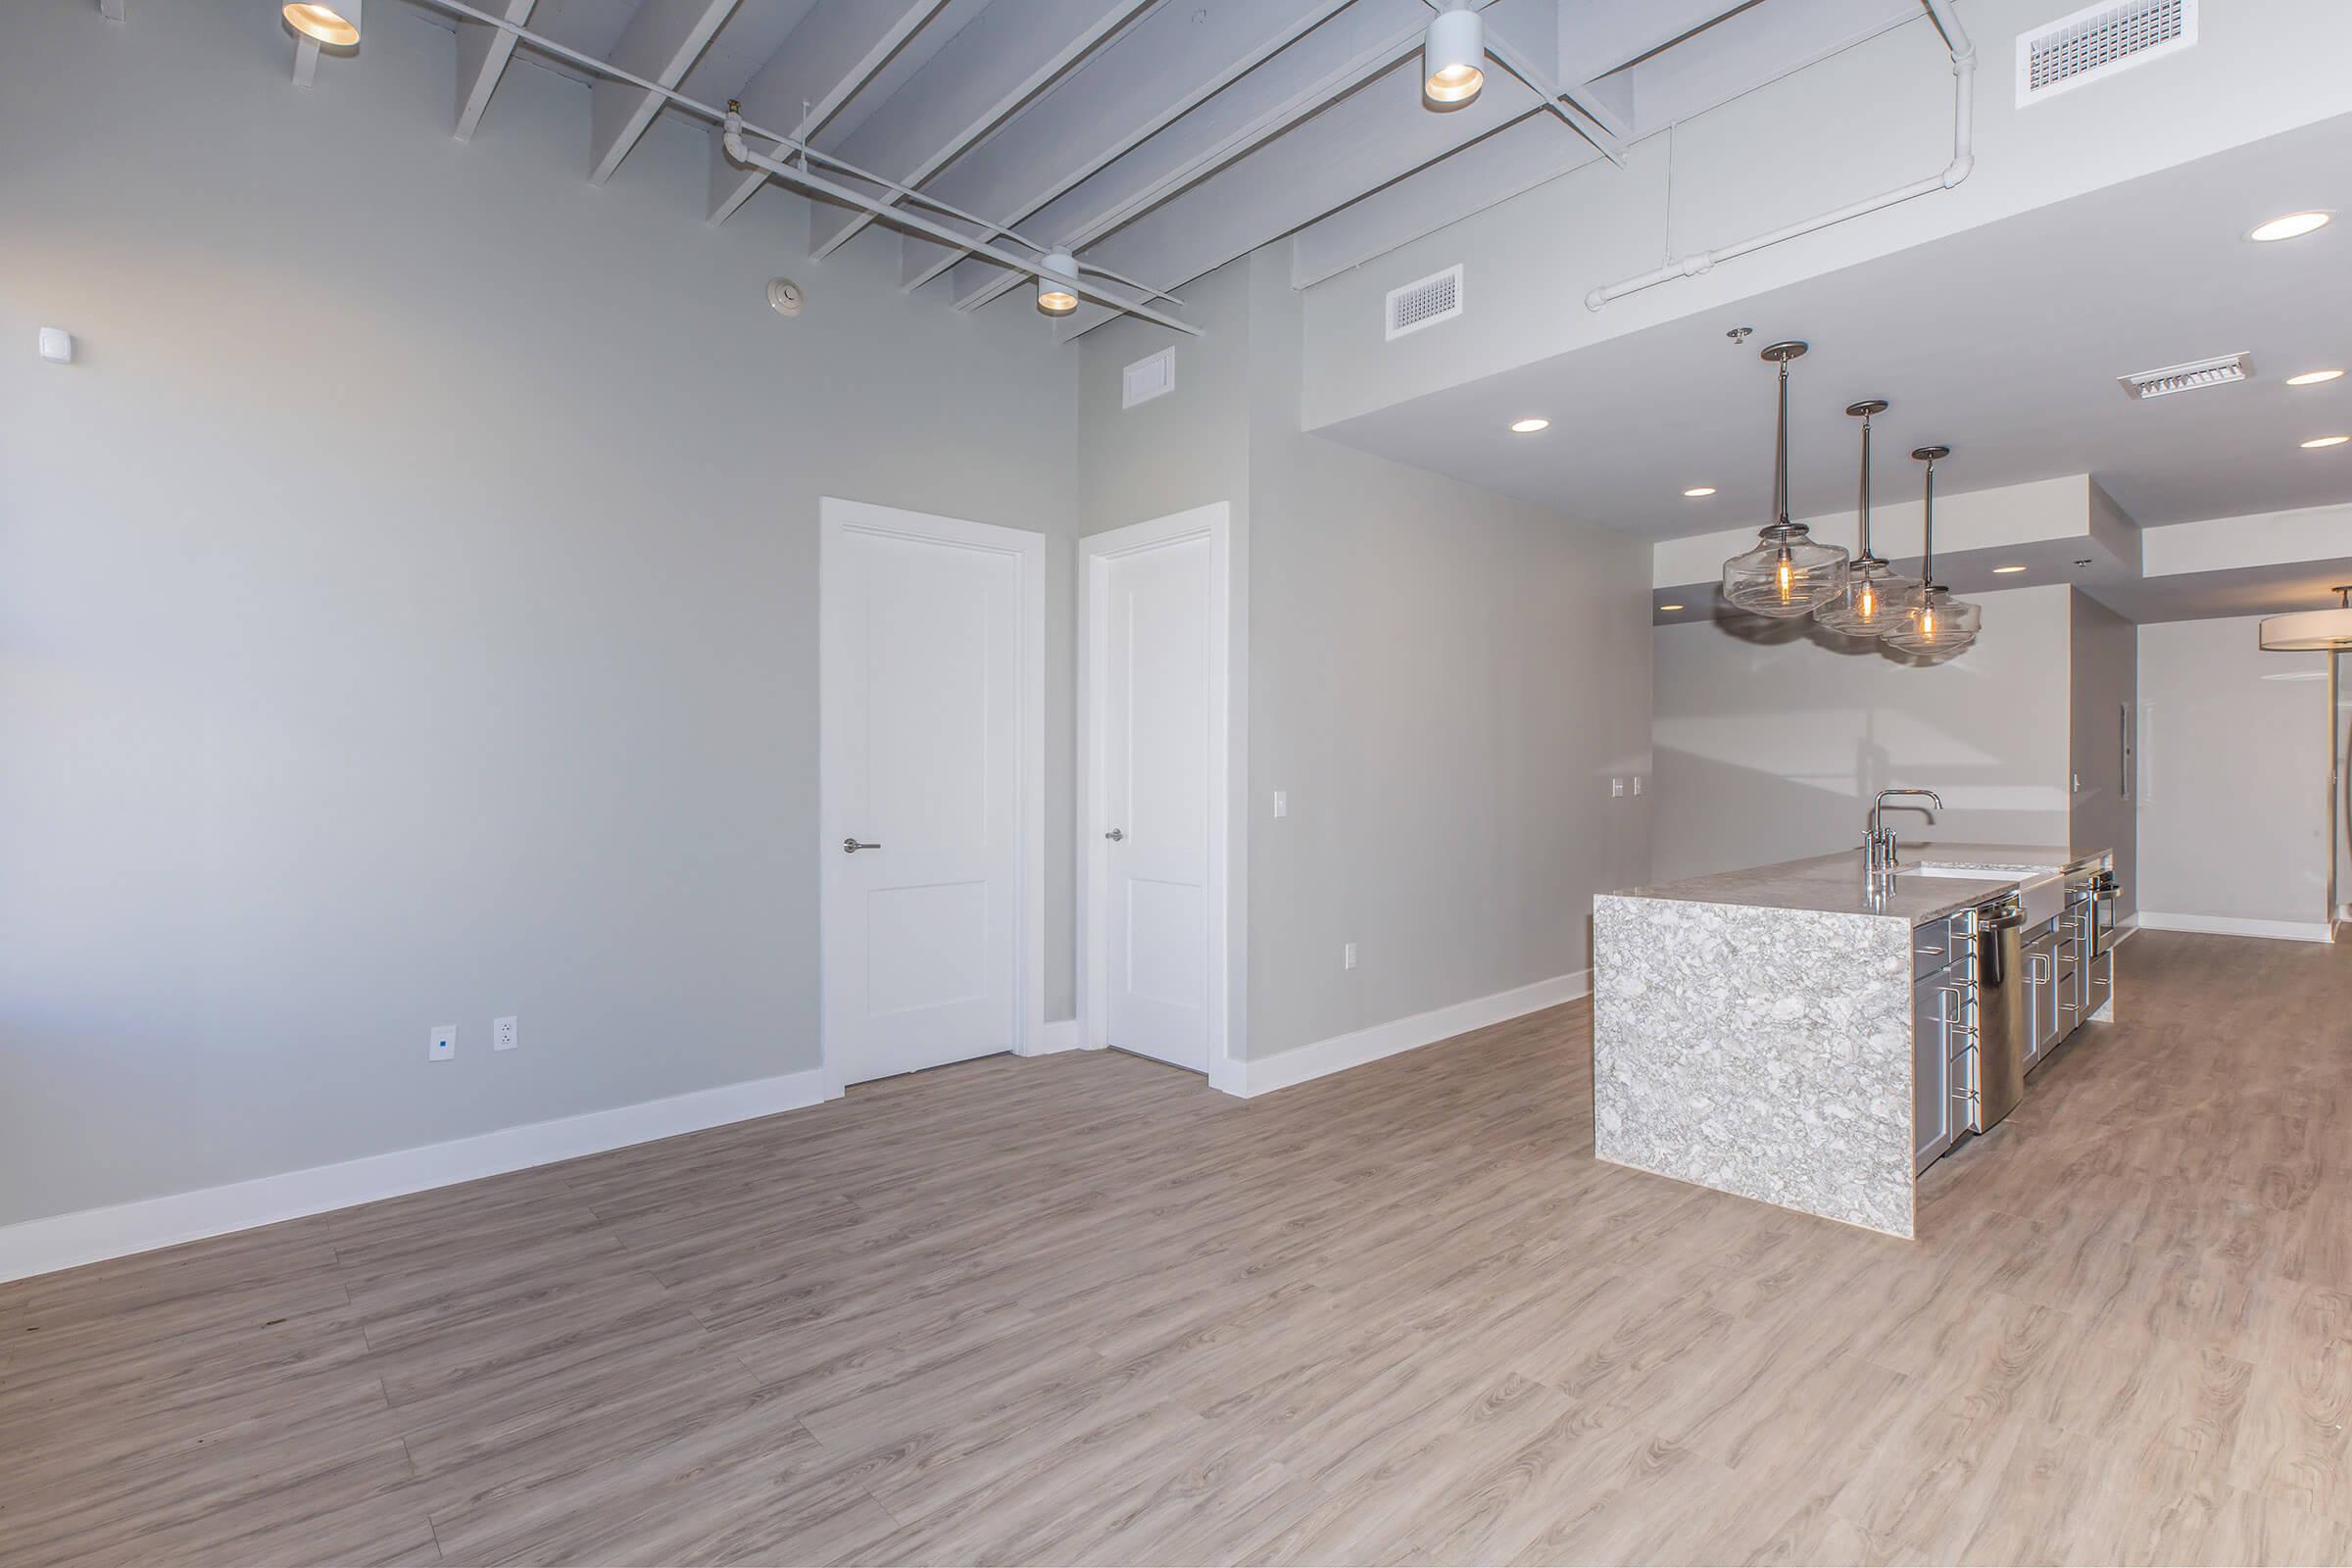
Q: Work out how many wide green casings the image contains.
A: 0